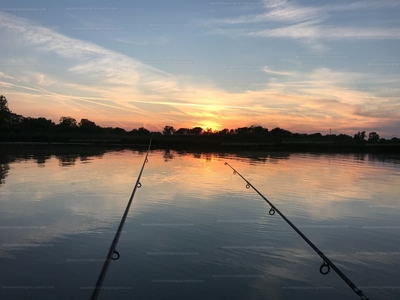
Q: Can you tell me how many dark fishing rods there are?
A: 2